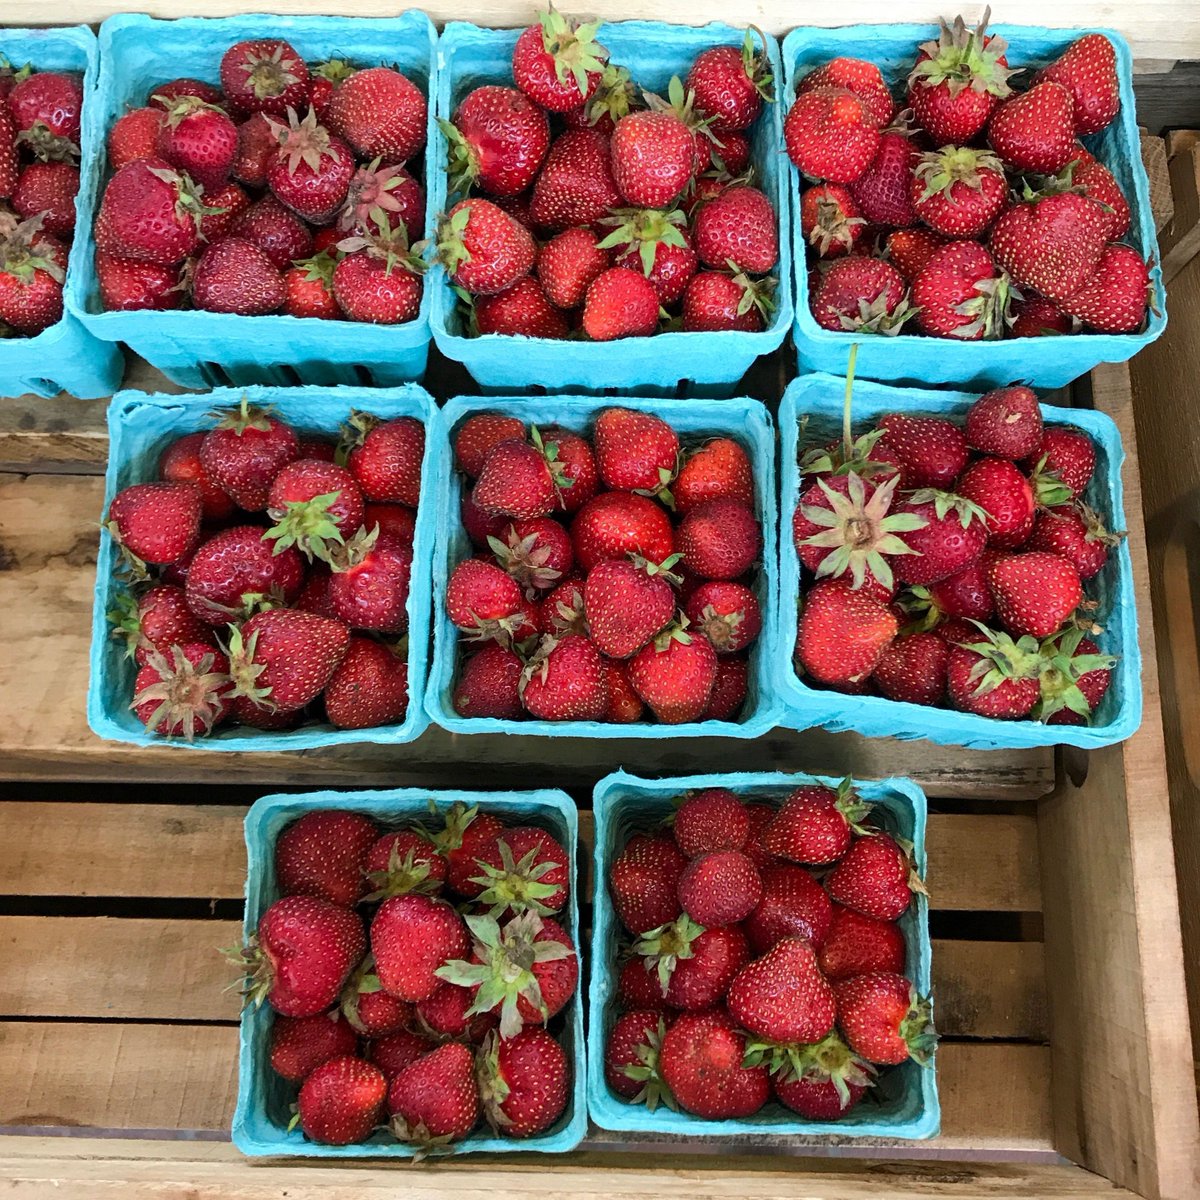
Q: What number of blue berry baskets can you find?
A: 9